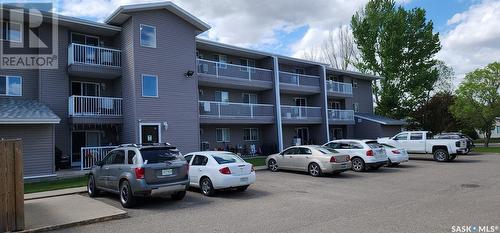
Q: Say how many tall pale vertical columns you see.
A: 2